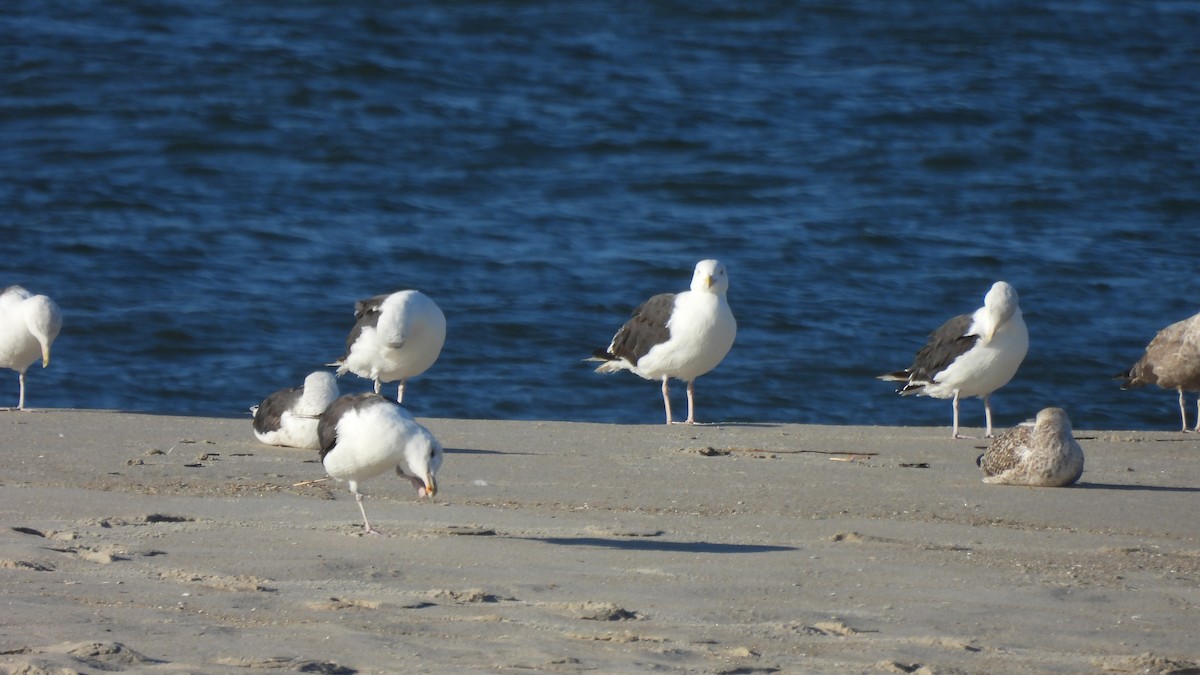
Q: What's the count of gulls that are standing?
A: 6